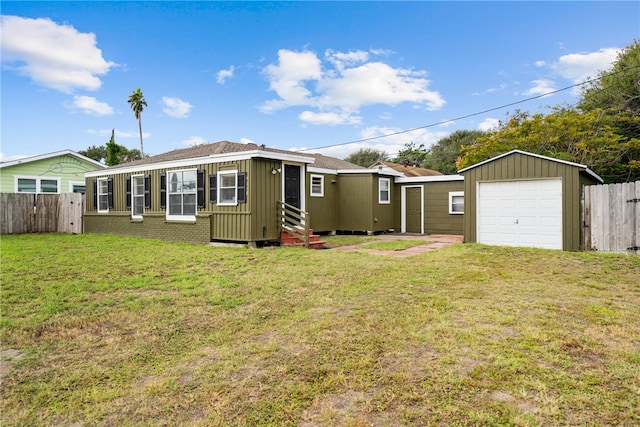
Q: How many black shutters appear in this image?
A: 8